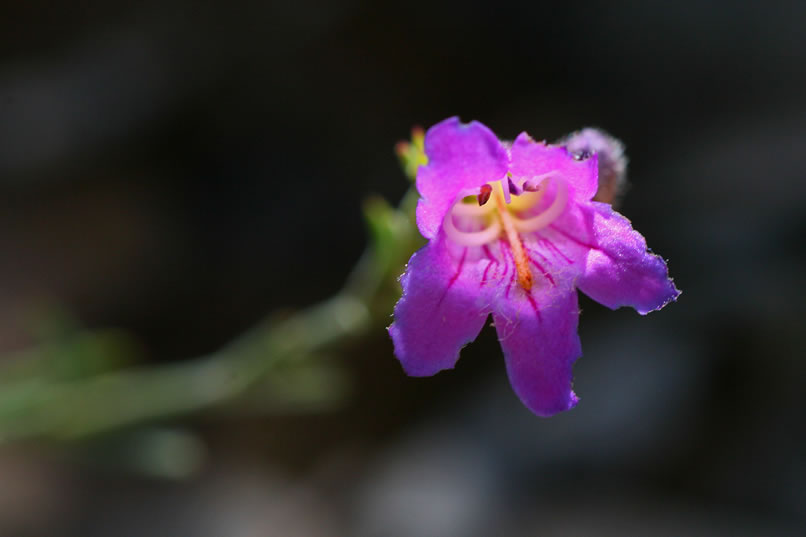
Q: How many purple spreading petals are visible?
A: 5